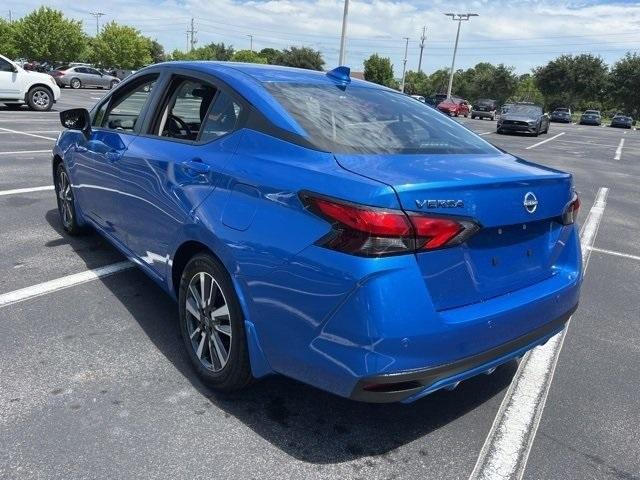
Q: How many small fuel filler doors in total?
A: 1